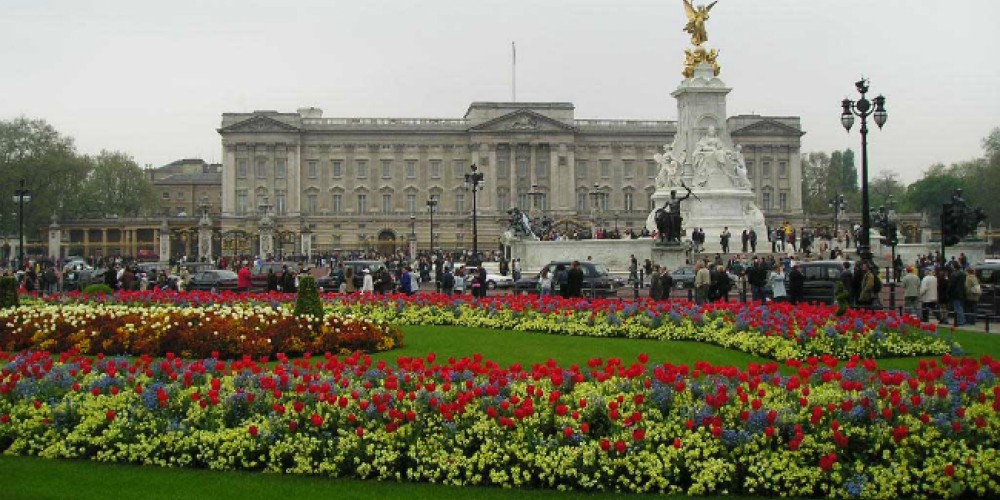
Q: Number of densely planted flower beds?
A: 3